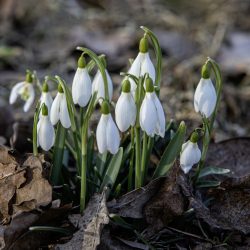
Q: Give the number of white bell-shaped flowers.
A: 12